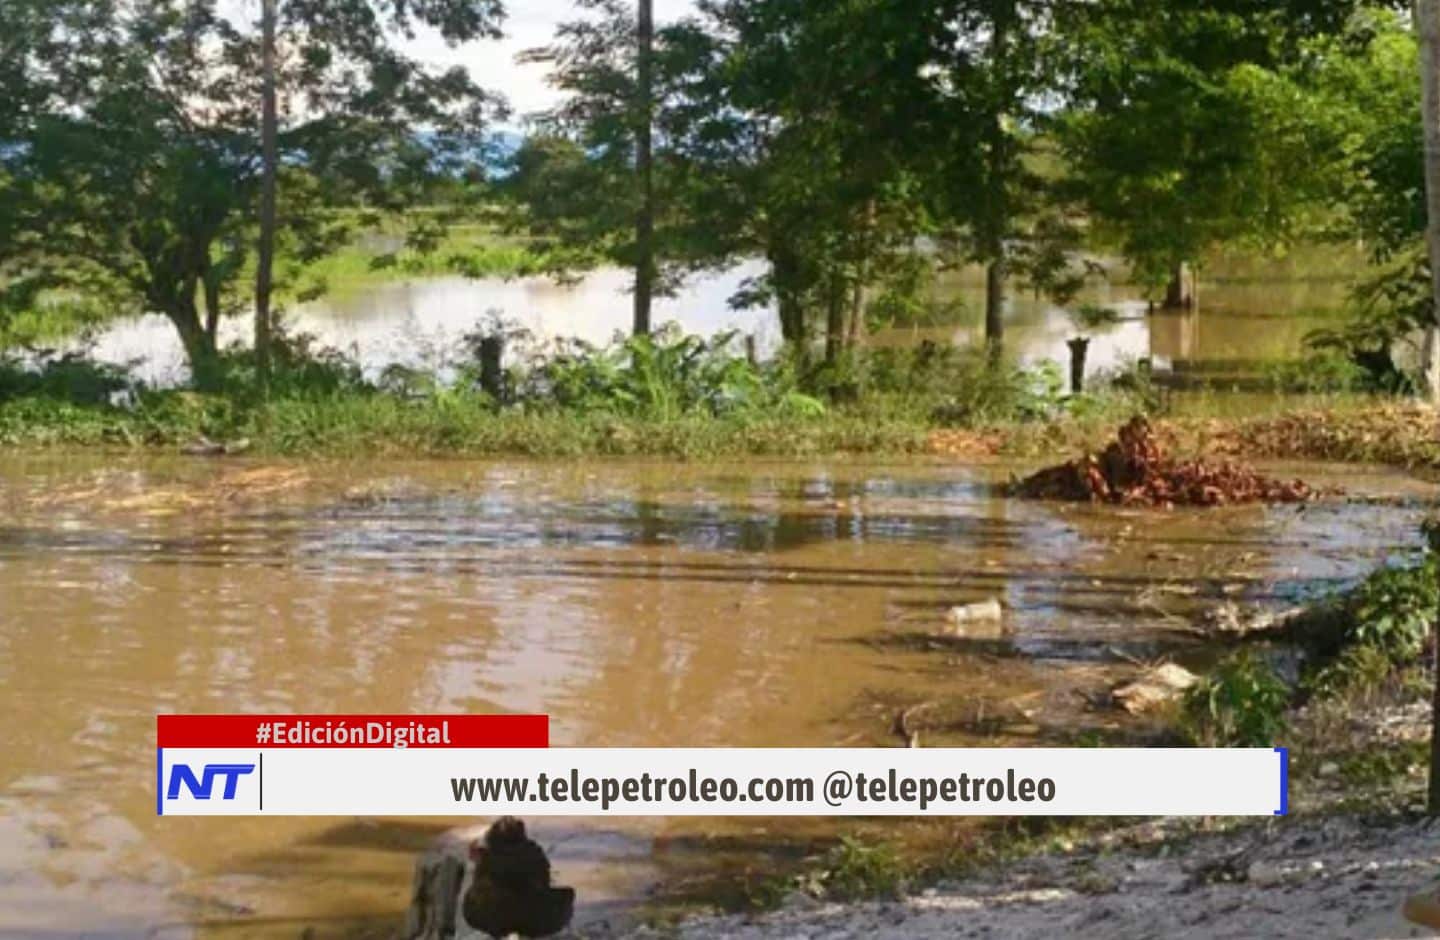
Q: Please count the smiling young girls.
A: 0